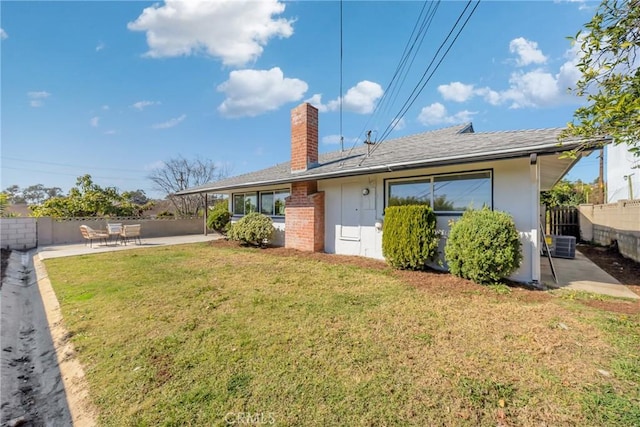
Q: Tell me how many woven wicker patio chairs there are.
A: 3